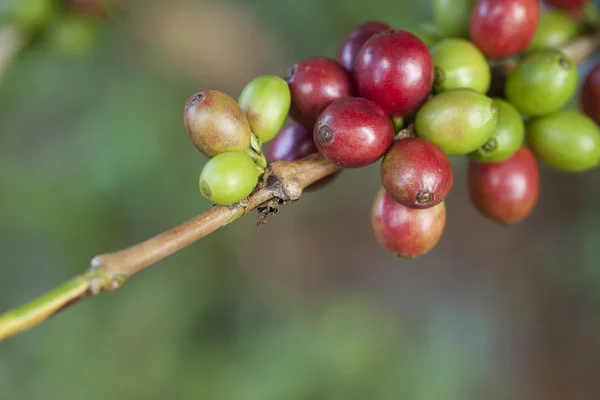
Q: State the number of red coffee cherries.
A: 11